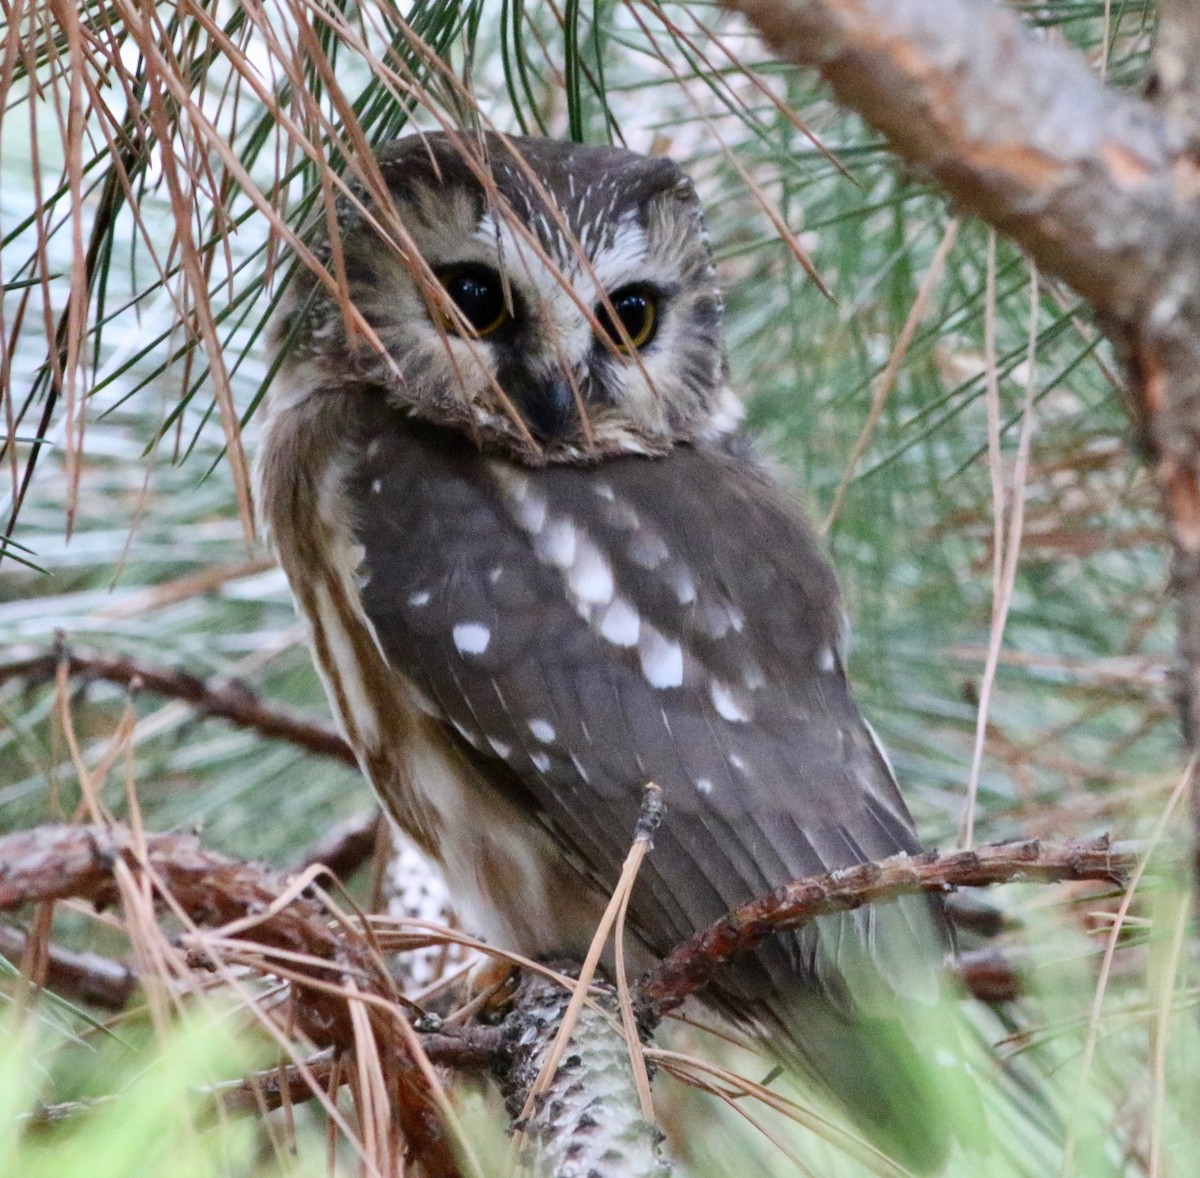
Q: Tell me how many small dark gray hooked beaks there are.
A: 1